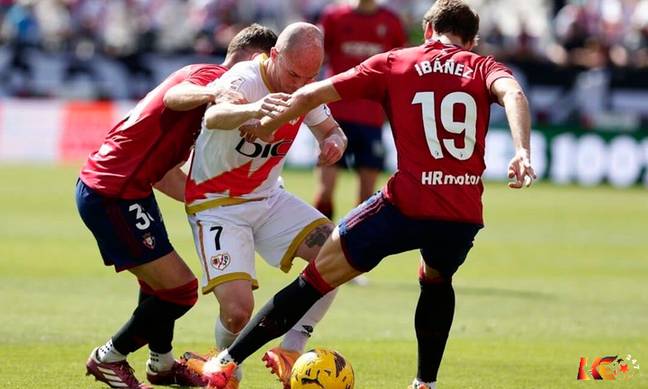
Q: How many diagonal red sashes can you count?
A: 1